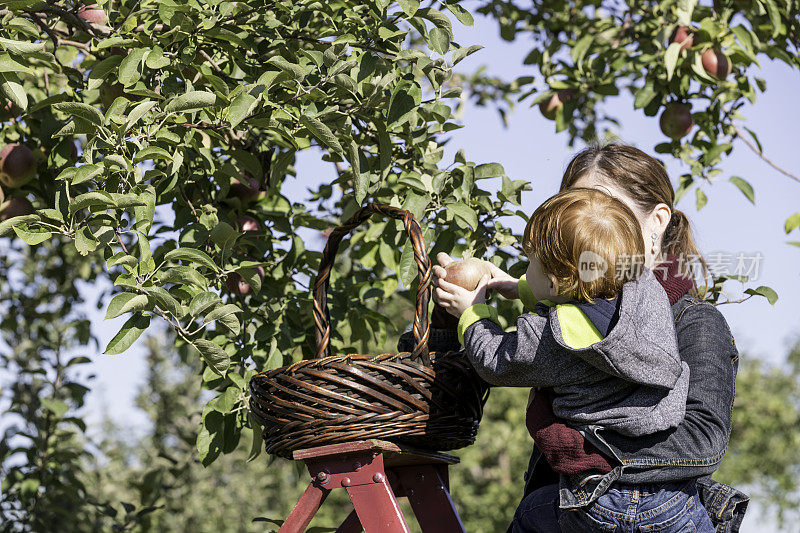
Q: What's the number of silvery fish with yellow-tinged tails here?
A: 0